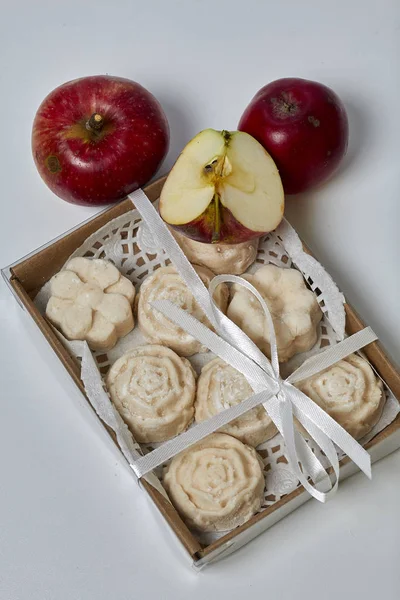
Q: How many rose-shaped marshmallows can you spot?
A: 5